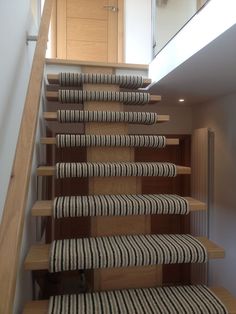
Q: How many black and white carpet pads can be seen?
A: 8